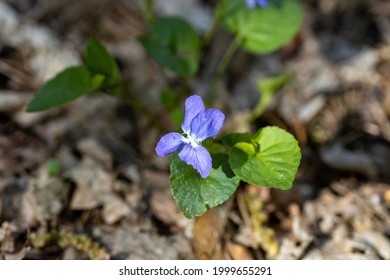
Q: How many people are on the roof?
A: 0